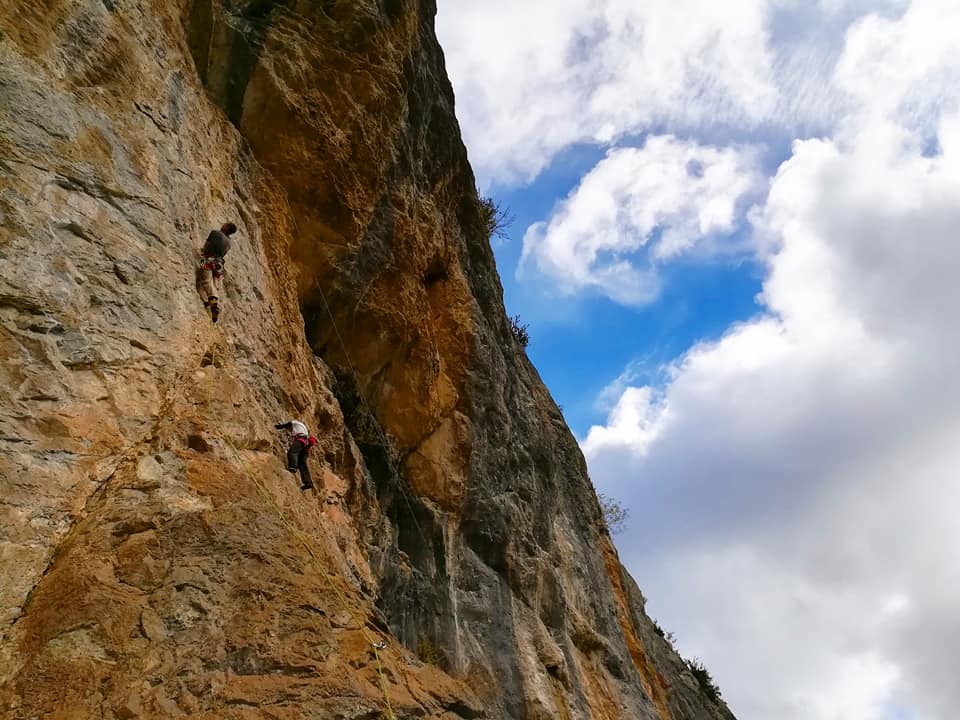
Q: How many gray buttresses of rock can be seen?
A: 1